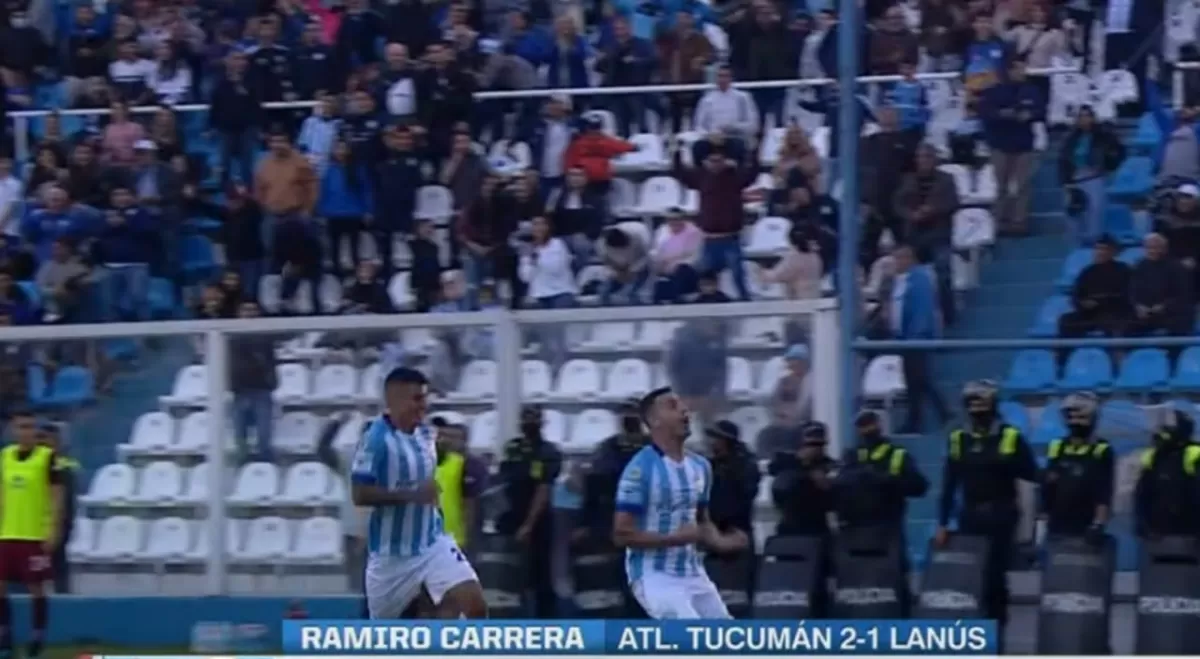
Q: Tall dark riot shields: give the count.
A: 8